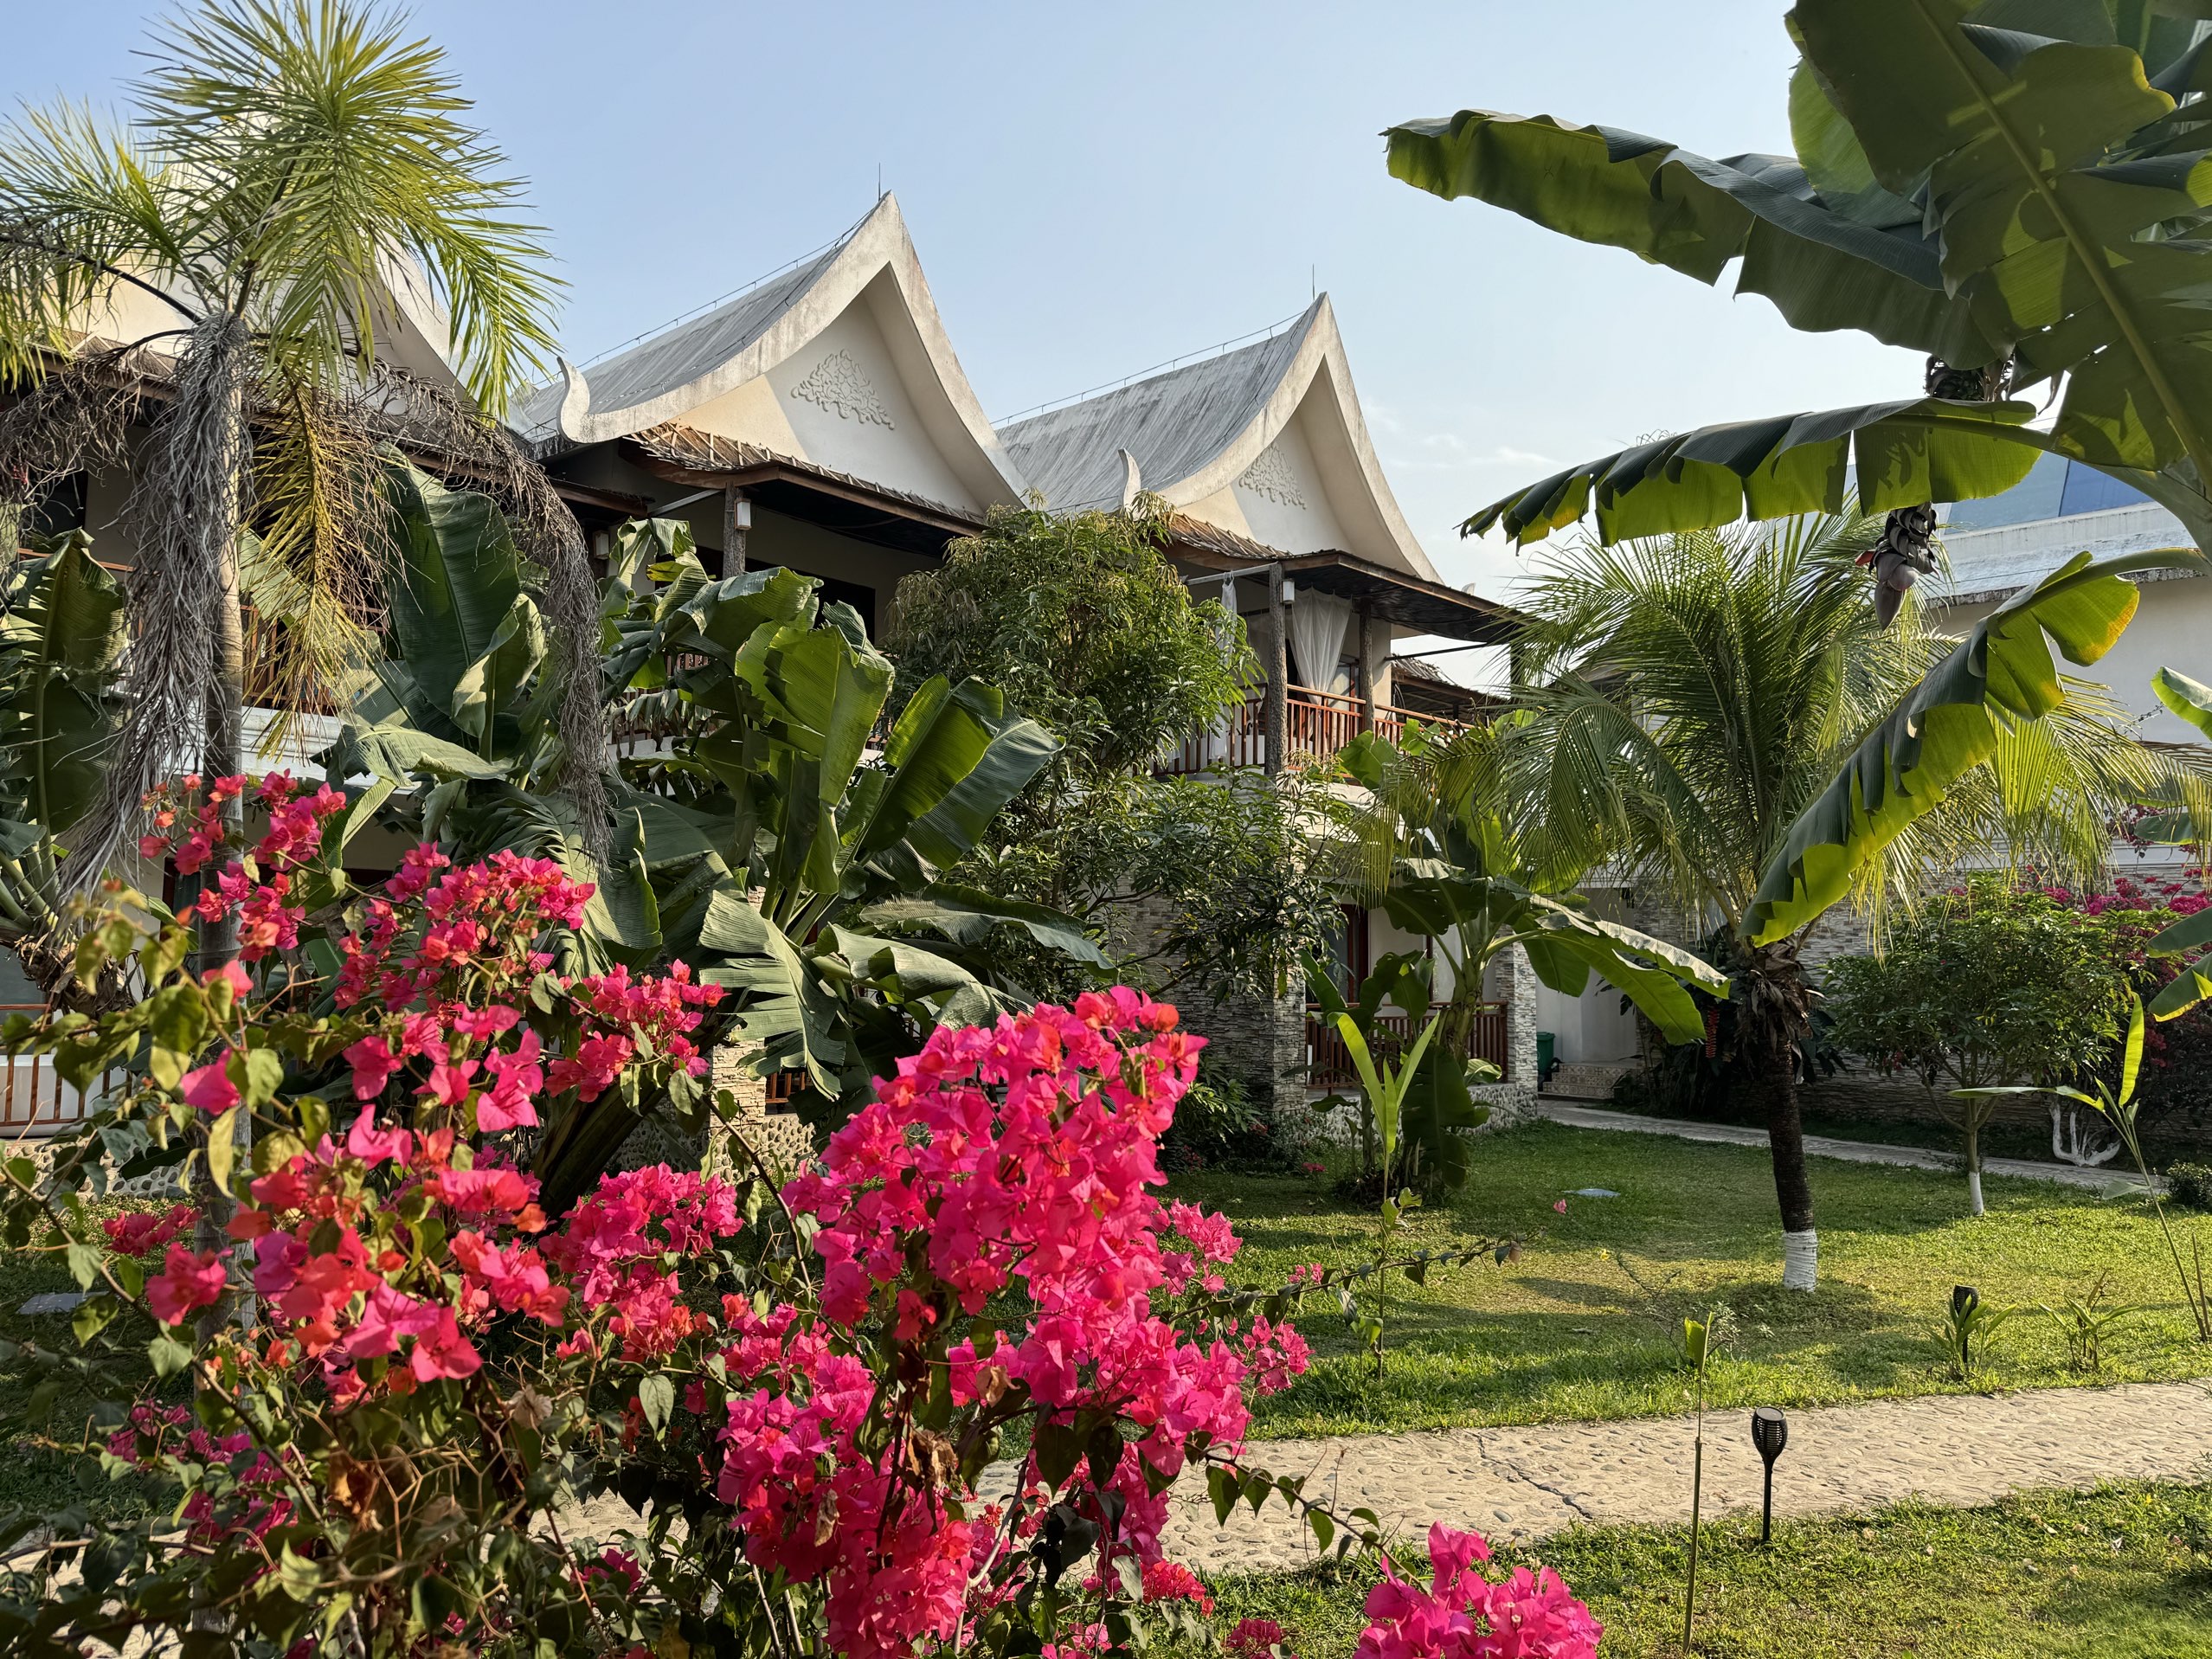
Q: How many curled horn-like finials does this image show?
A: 2